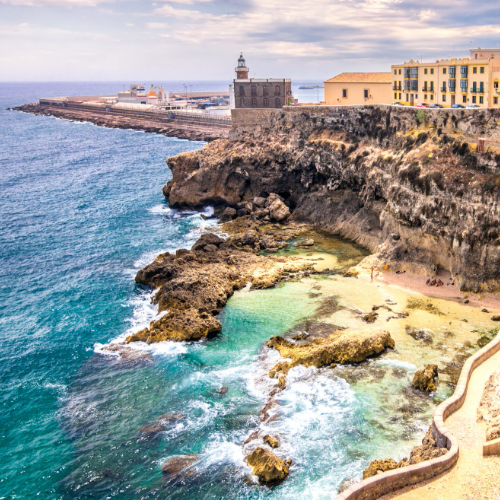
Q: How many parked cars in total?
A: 5